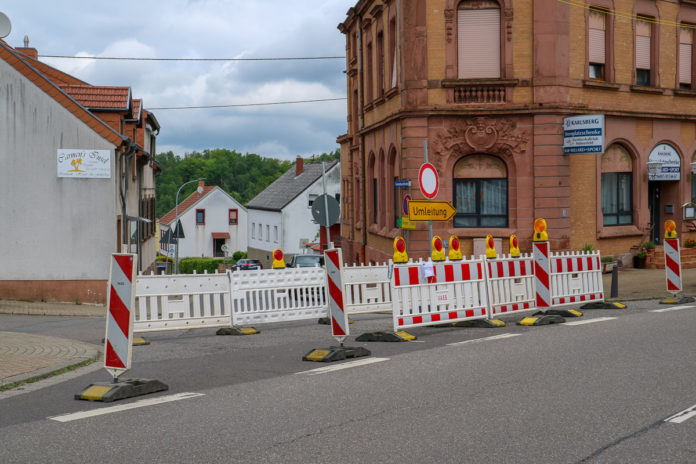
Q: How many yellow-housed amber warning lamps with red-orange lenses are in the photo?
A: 8